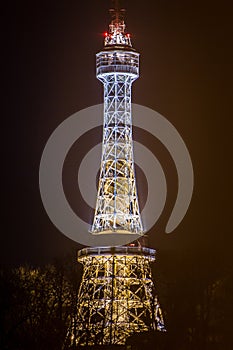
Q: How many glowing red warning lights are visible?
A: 2